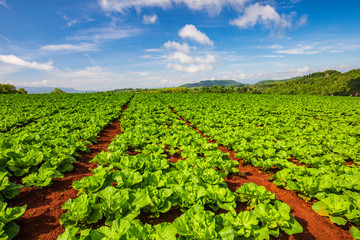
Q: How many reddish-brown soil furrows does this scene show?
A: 2